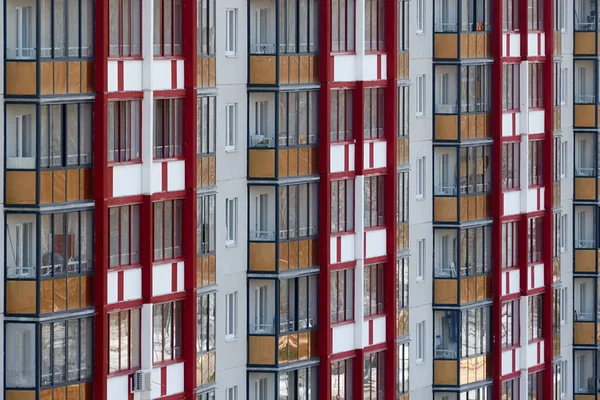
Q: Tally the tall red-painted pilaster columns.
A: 6